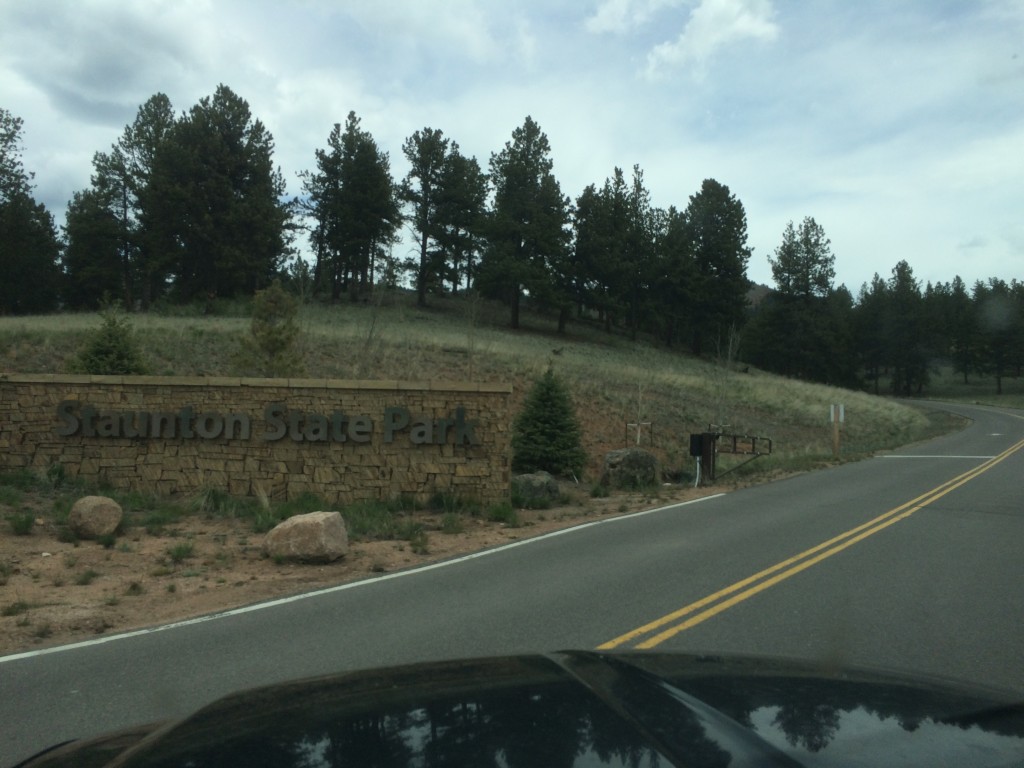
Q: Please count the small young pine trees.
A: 3